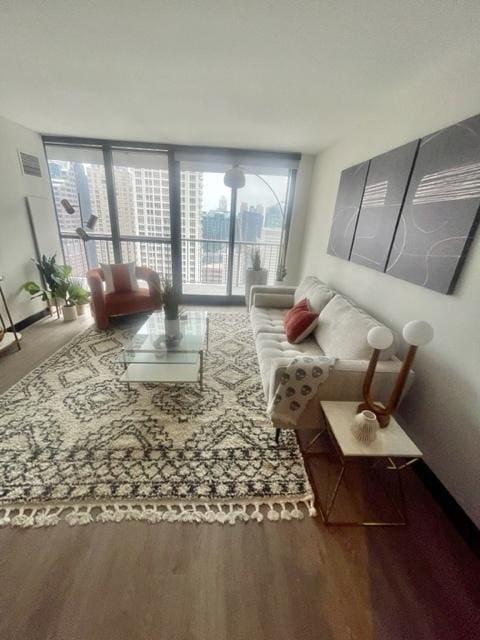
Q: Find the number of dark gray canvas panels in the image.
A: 3